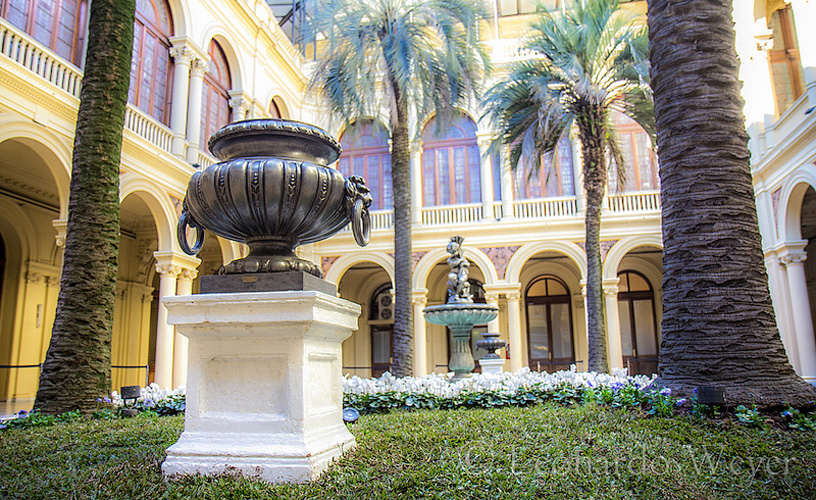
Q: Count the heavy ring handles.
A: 2